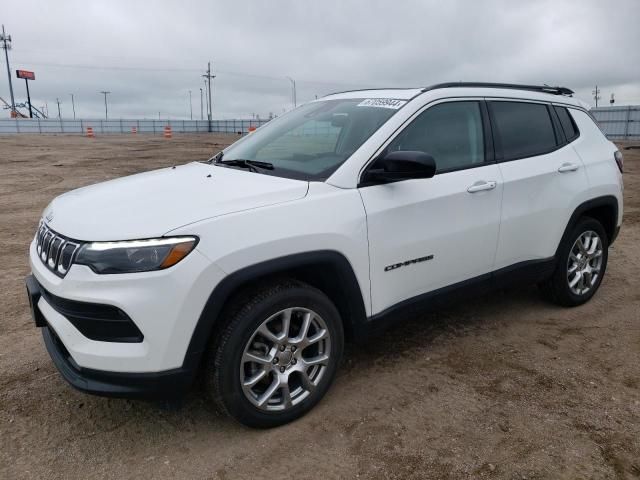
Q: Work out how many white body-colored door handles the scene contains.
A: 2